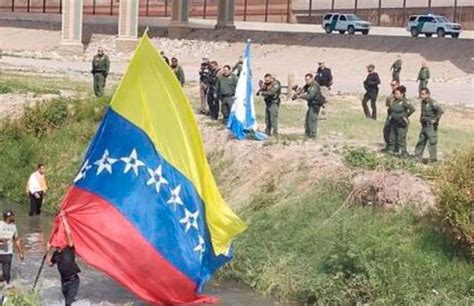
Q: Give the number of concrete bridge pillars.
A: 4